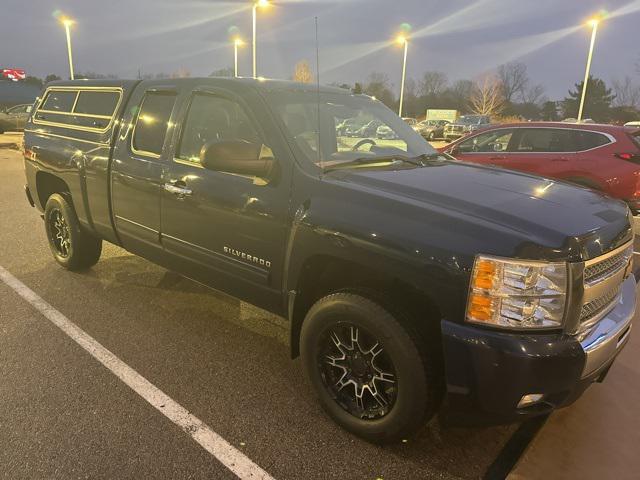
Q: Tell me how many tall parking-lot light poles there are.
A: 5